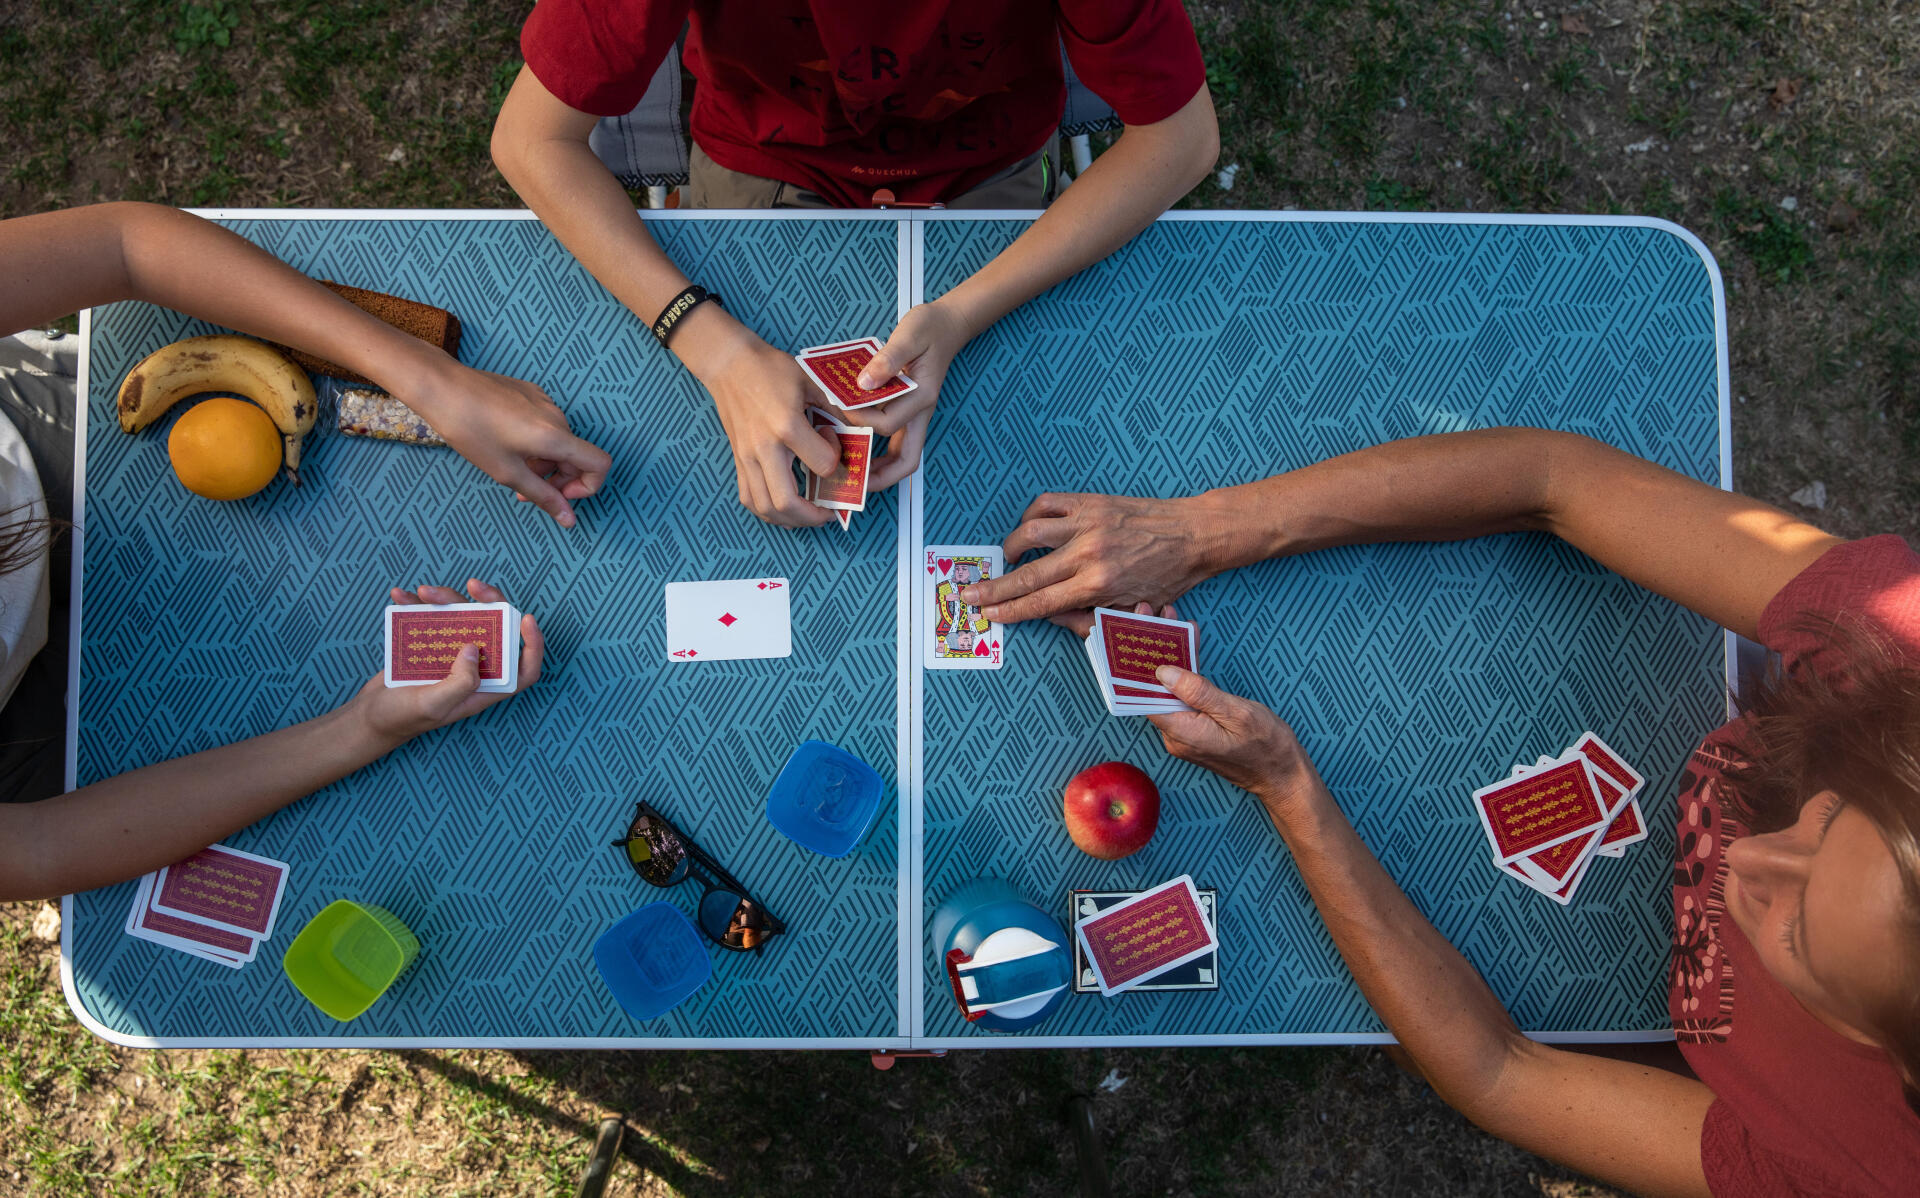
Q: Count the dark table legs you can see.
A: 2